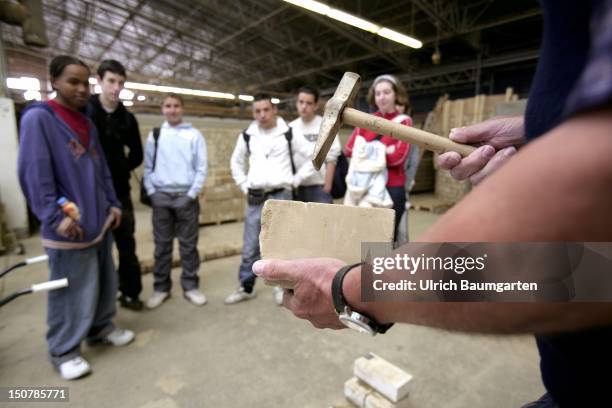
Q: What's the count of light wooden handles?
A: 1